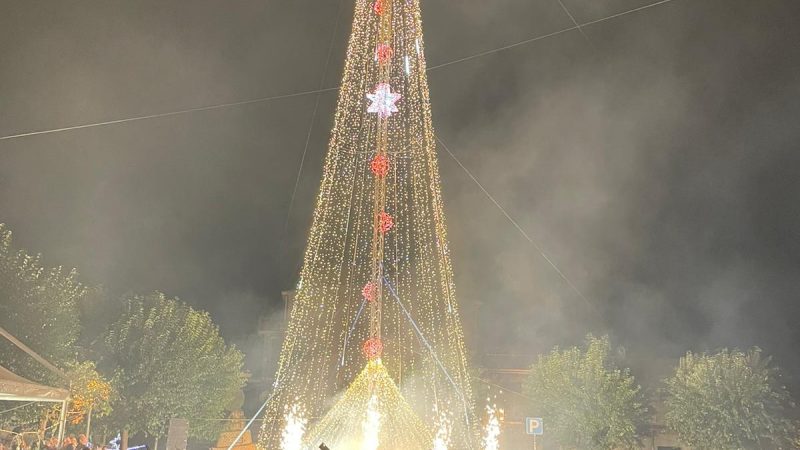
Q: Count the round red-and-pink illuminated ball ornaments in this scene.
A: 6